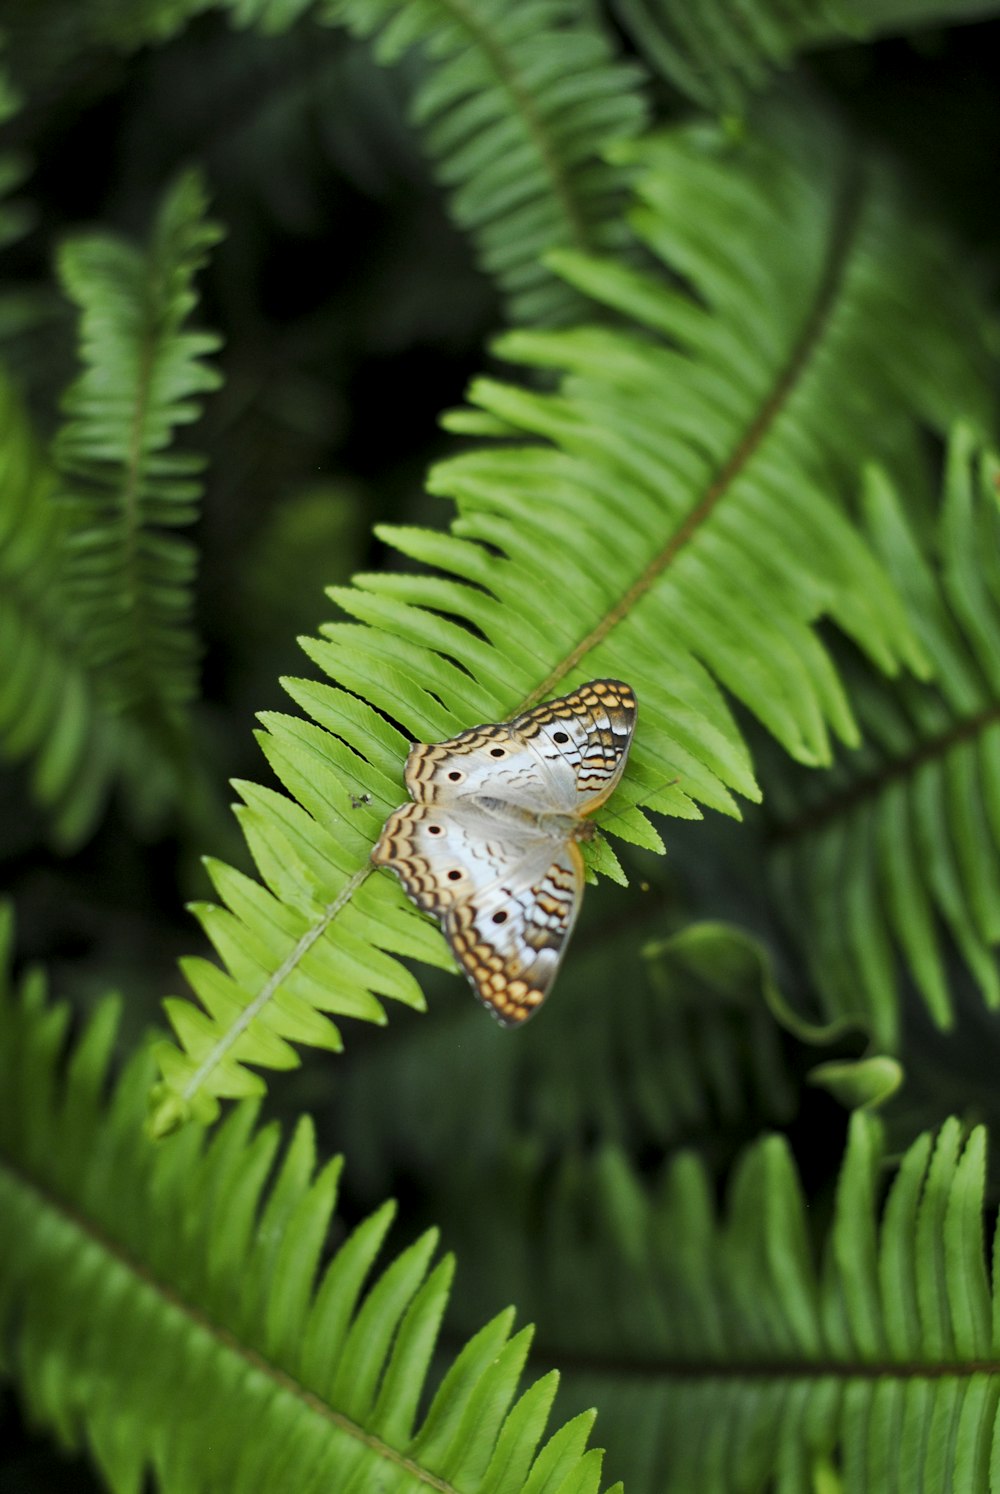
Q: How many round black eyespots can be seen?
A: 6